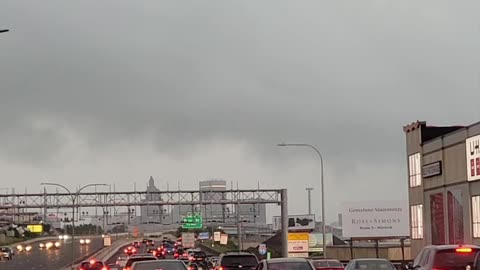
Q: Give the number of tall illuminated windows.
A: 3